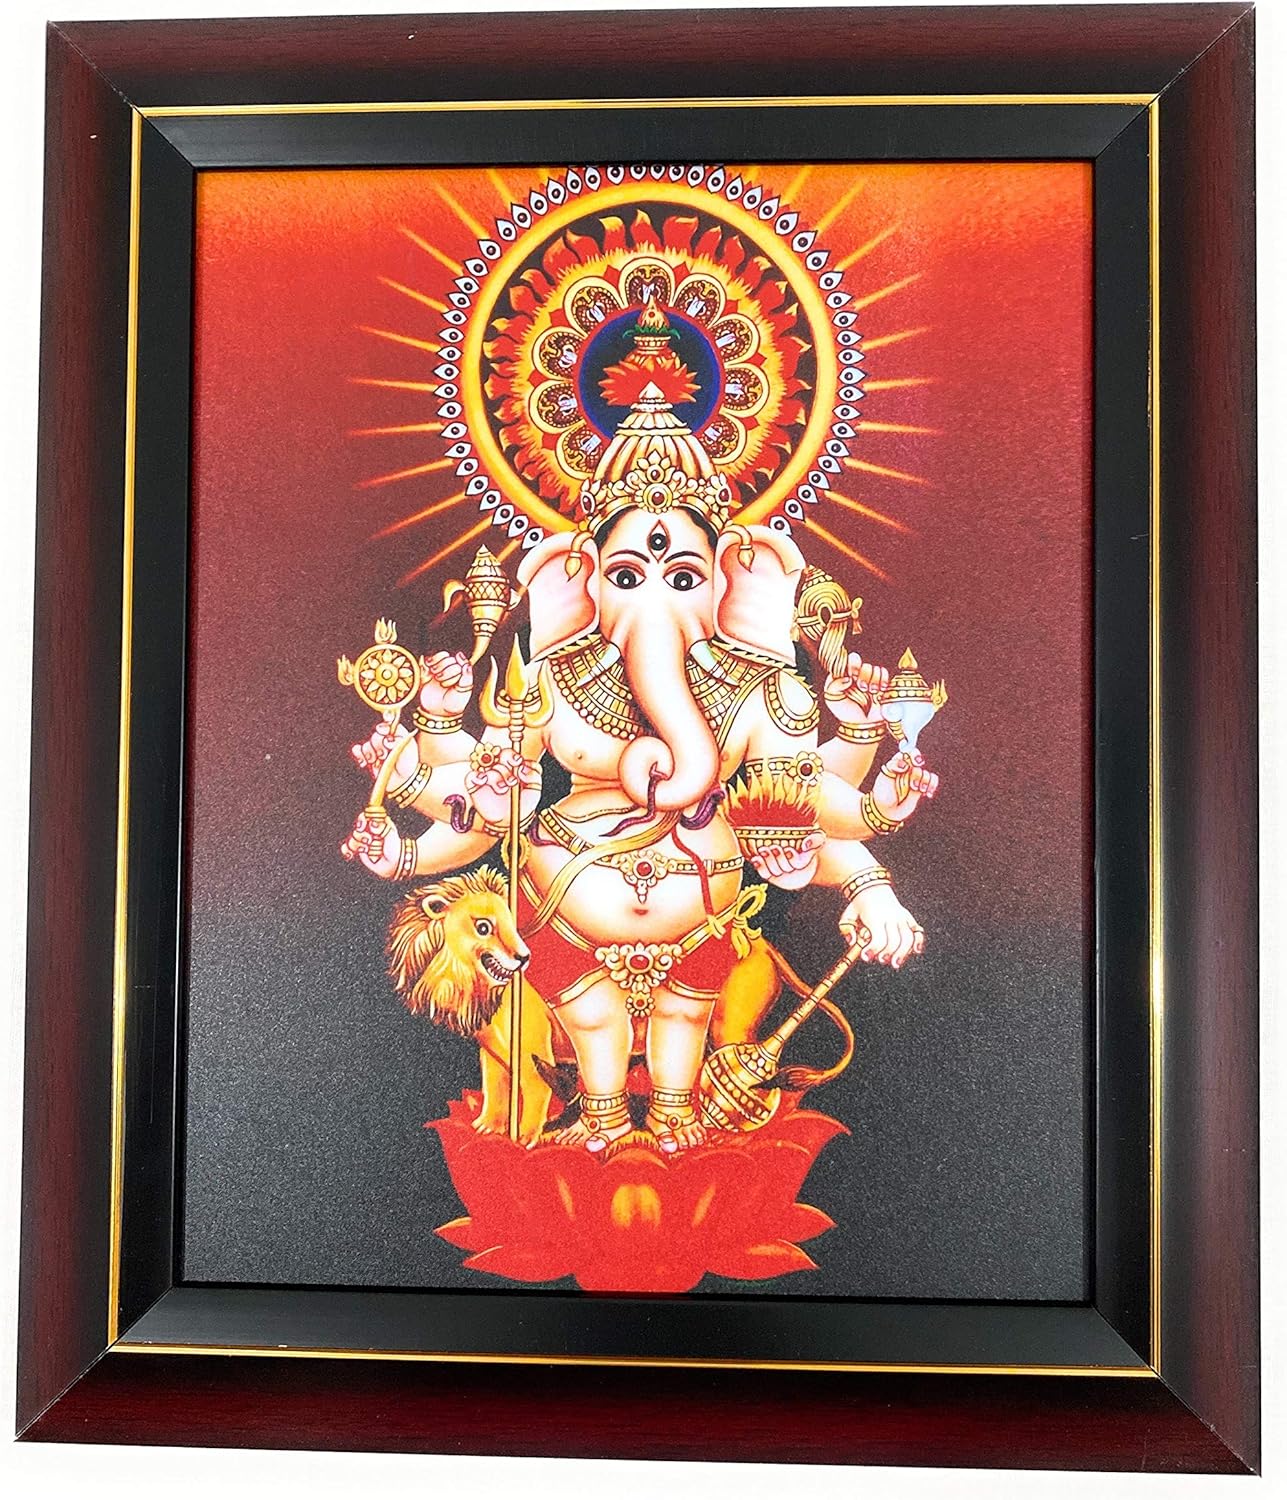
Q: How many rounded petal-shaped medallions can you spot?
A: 9